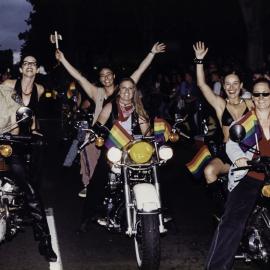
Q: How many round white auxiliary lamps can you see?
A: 2